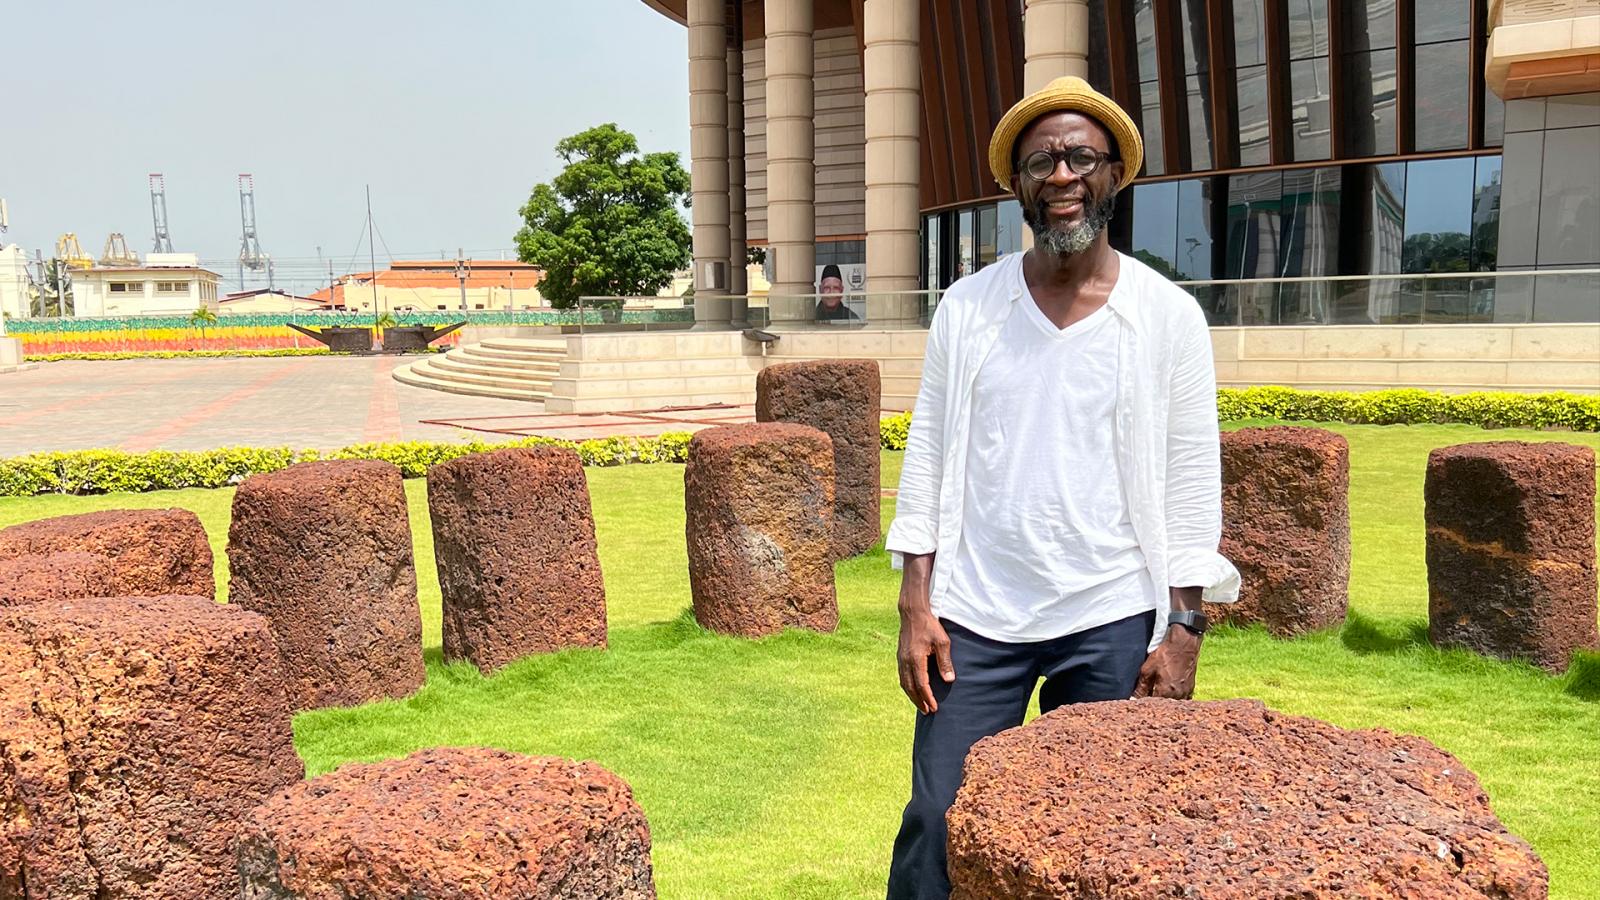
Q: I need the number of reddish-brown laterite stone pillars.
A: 11